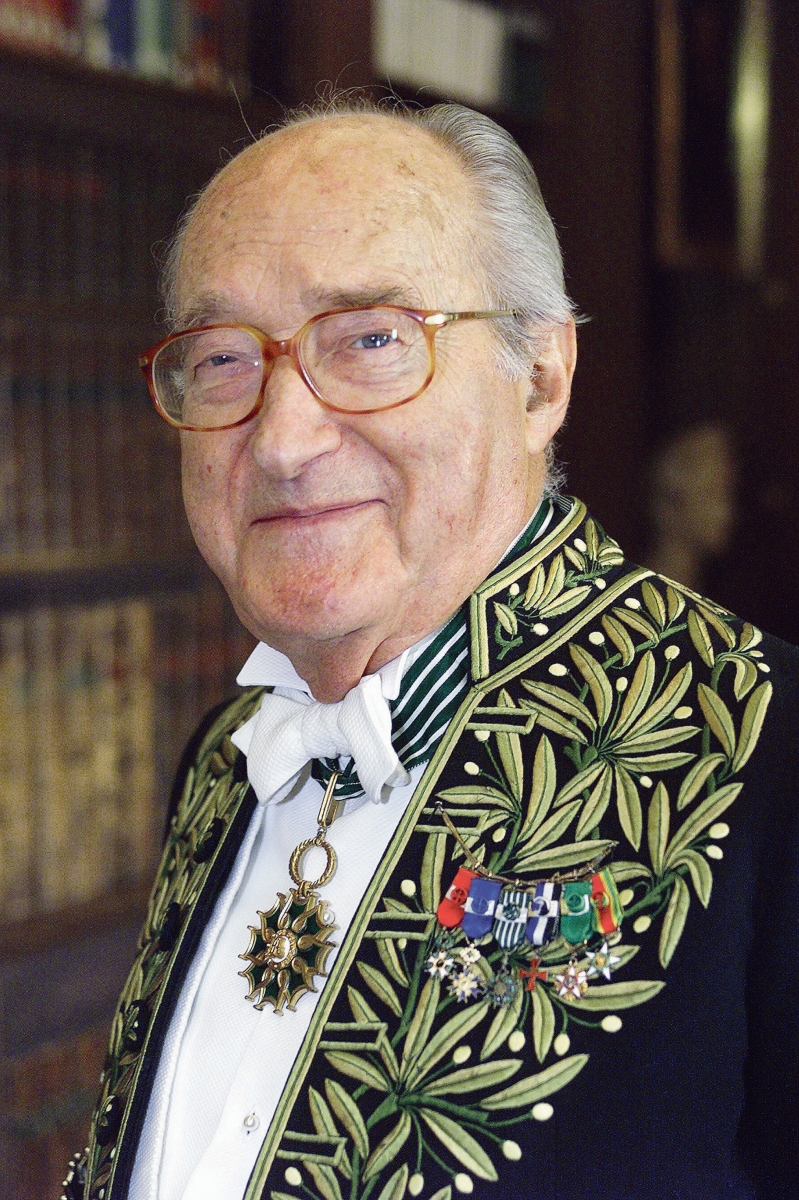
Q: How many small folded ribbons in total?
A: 6